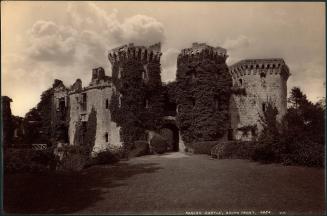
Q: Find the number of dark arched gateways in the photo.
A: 1